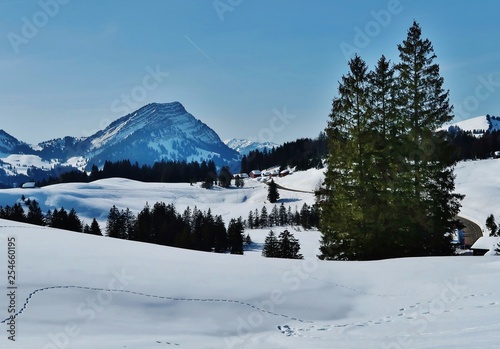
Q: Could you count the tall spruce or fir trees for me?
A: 3